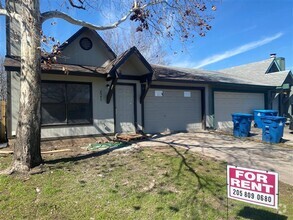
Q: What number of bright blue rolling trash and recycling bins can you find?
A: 3